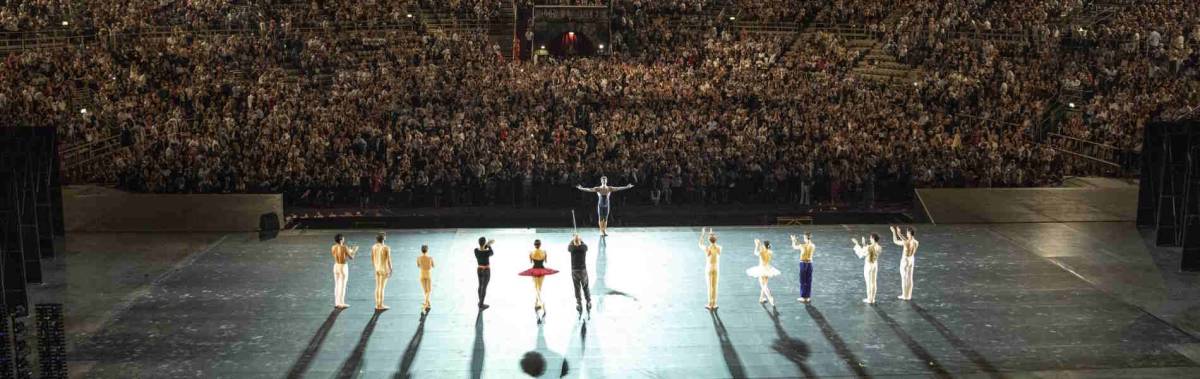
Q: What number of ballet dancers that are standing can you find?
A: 12